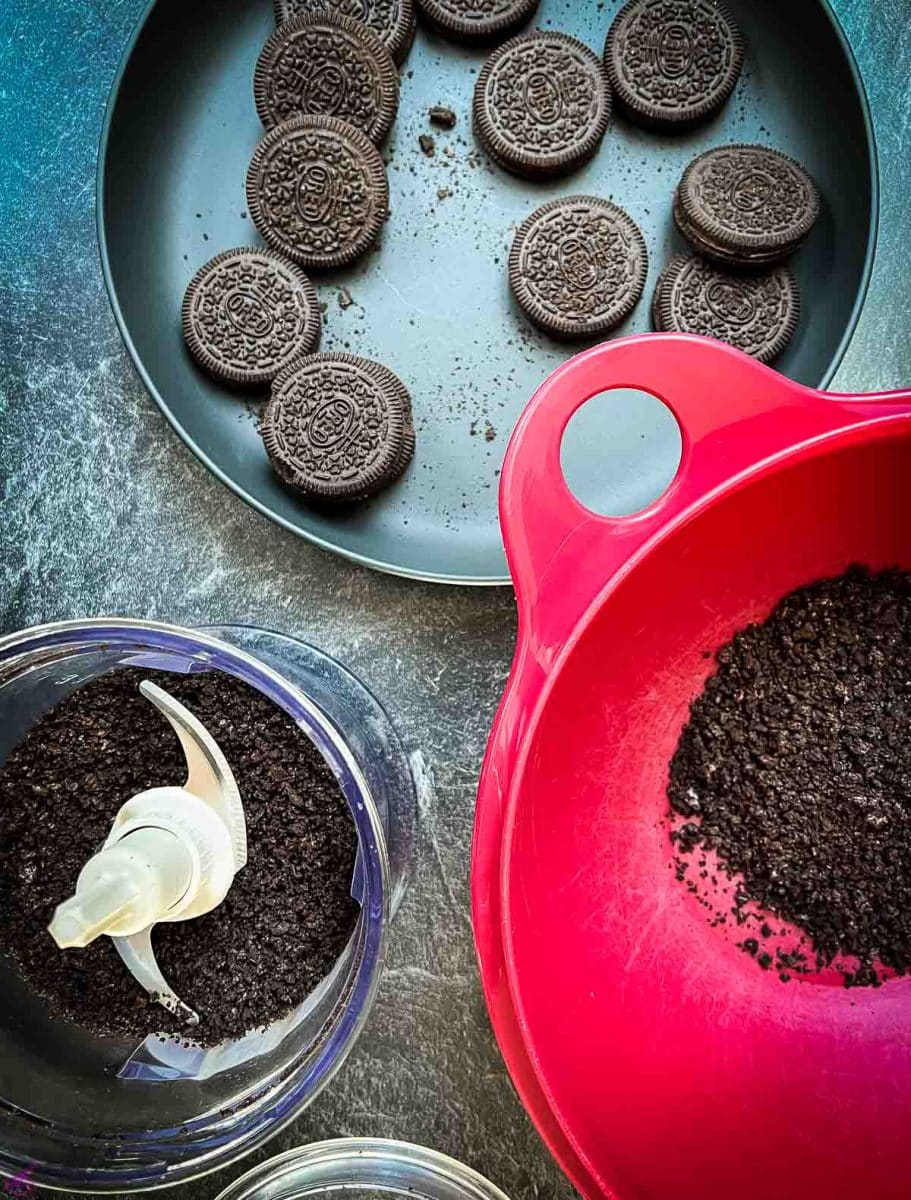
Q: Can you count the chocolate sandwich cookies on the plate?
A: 11